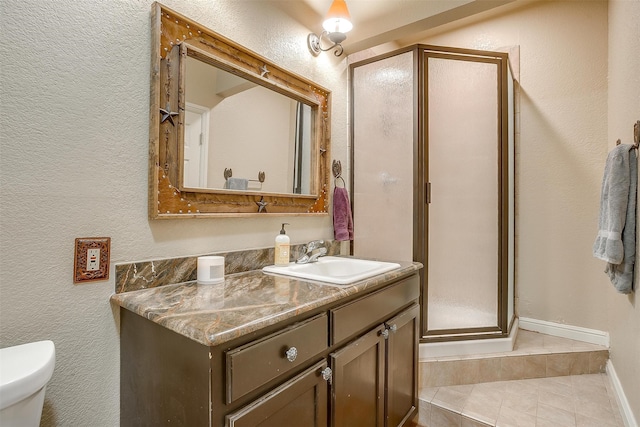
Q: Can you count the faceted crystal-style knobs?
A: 4